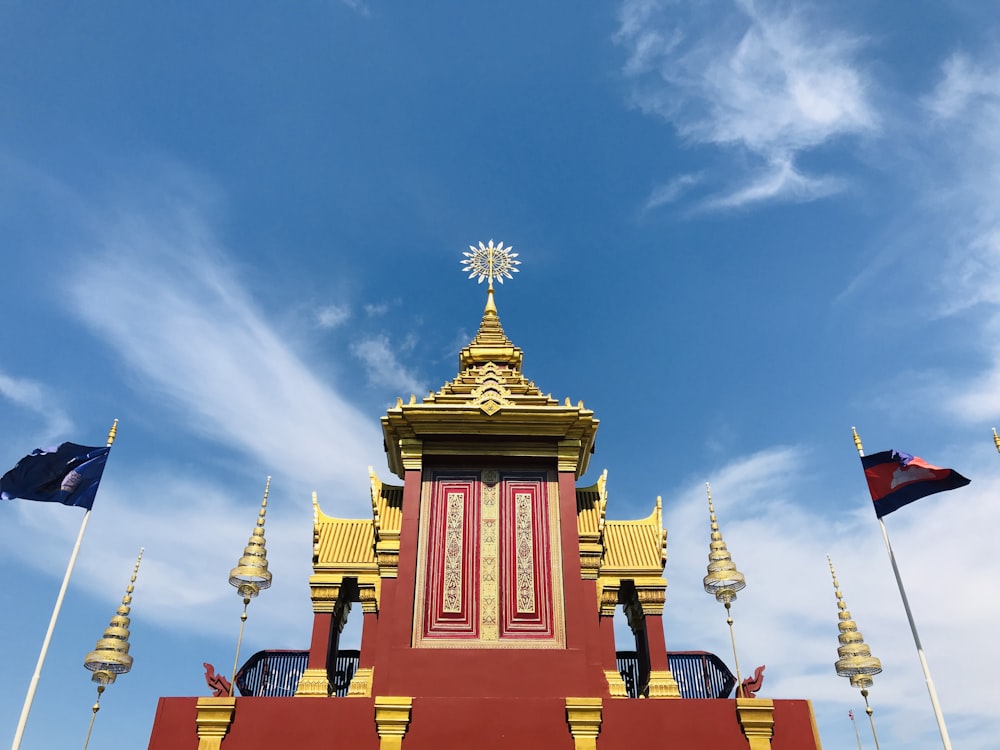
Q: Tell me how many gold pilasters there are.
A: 4